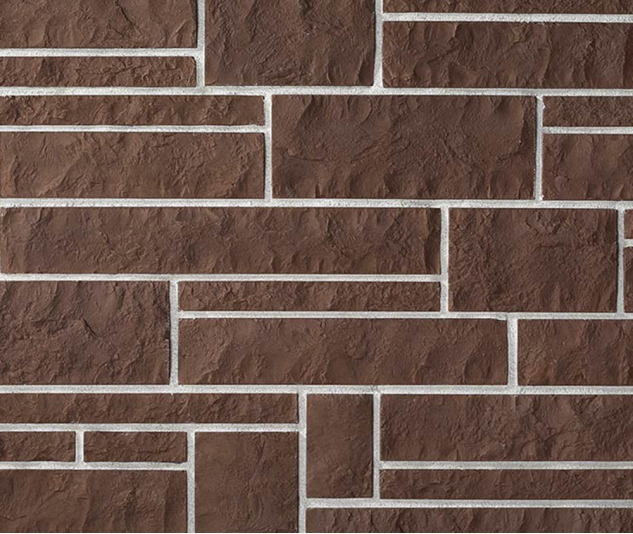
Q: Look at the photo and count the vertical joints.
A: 12